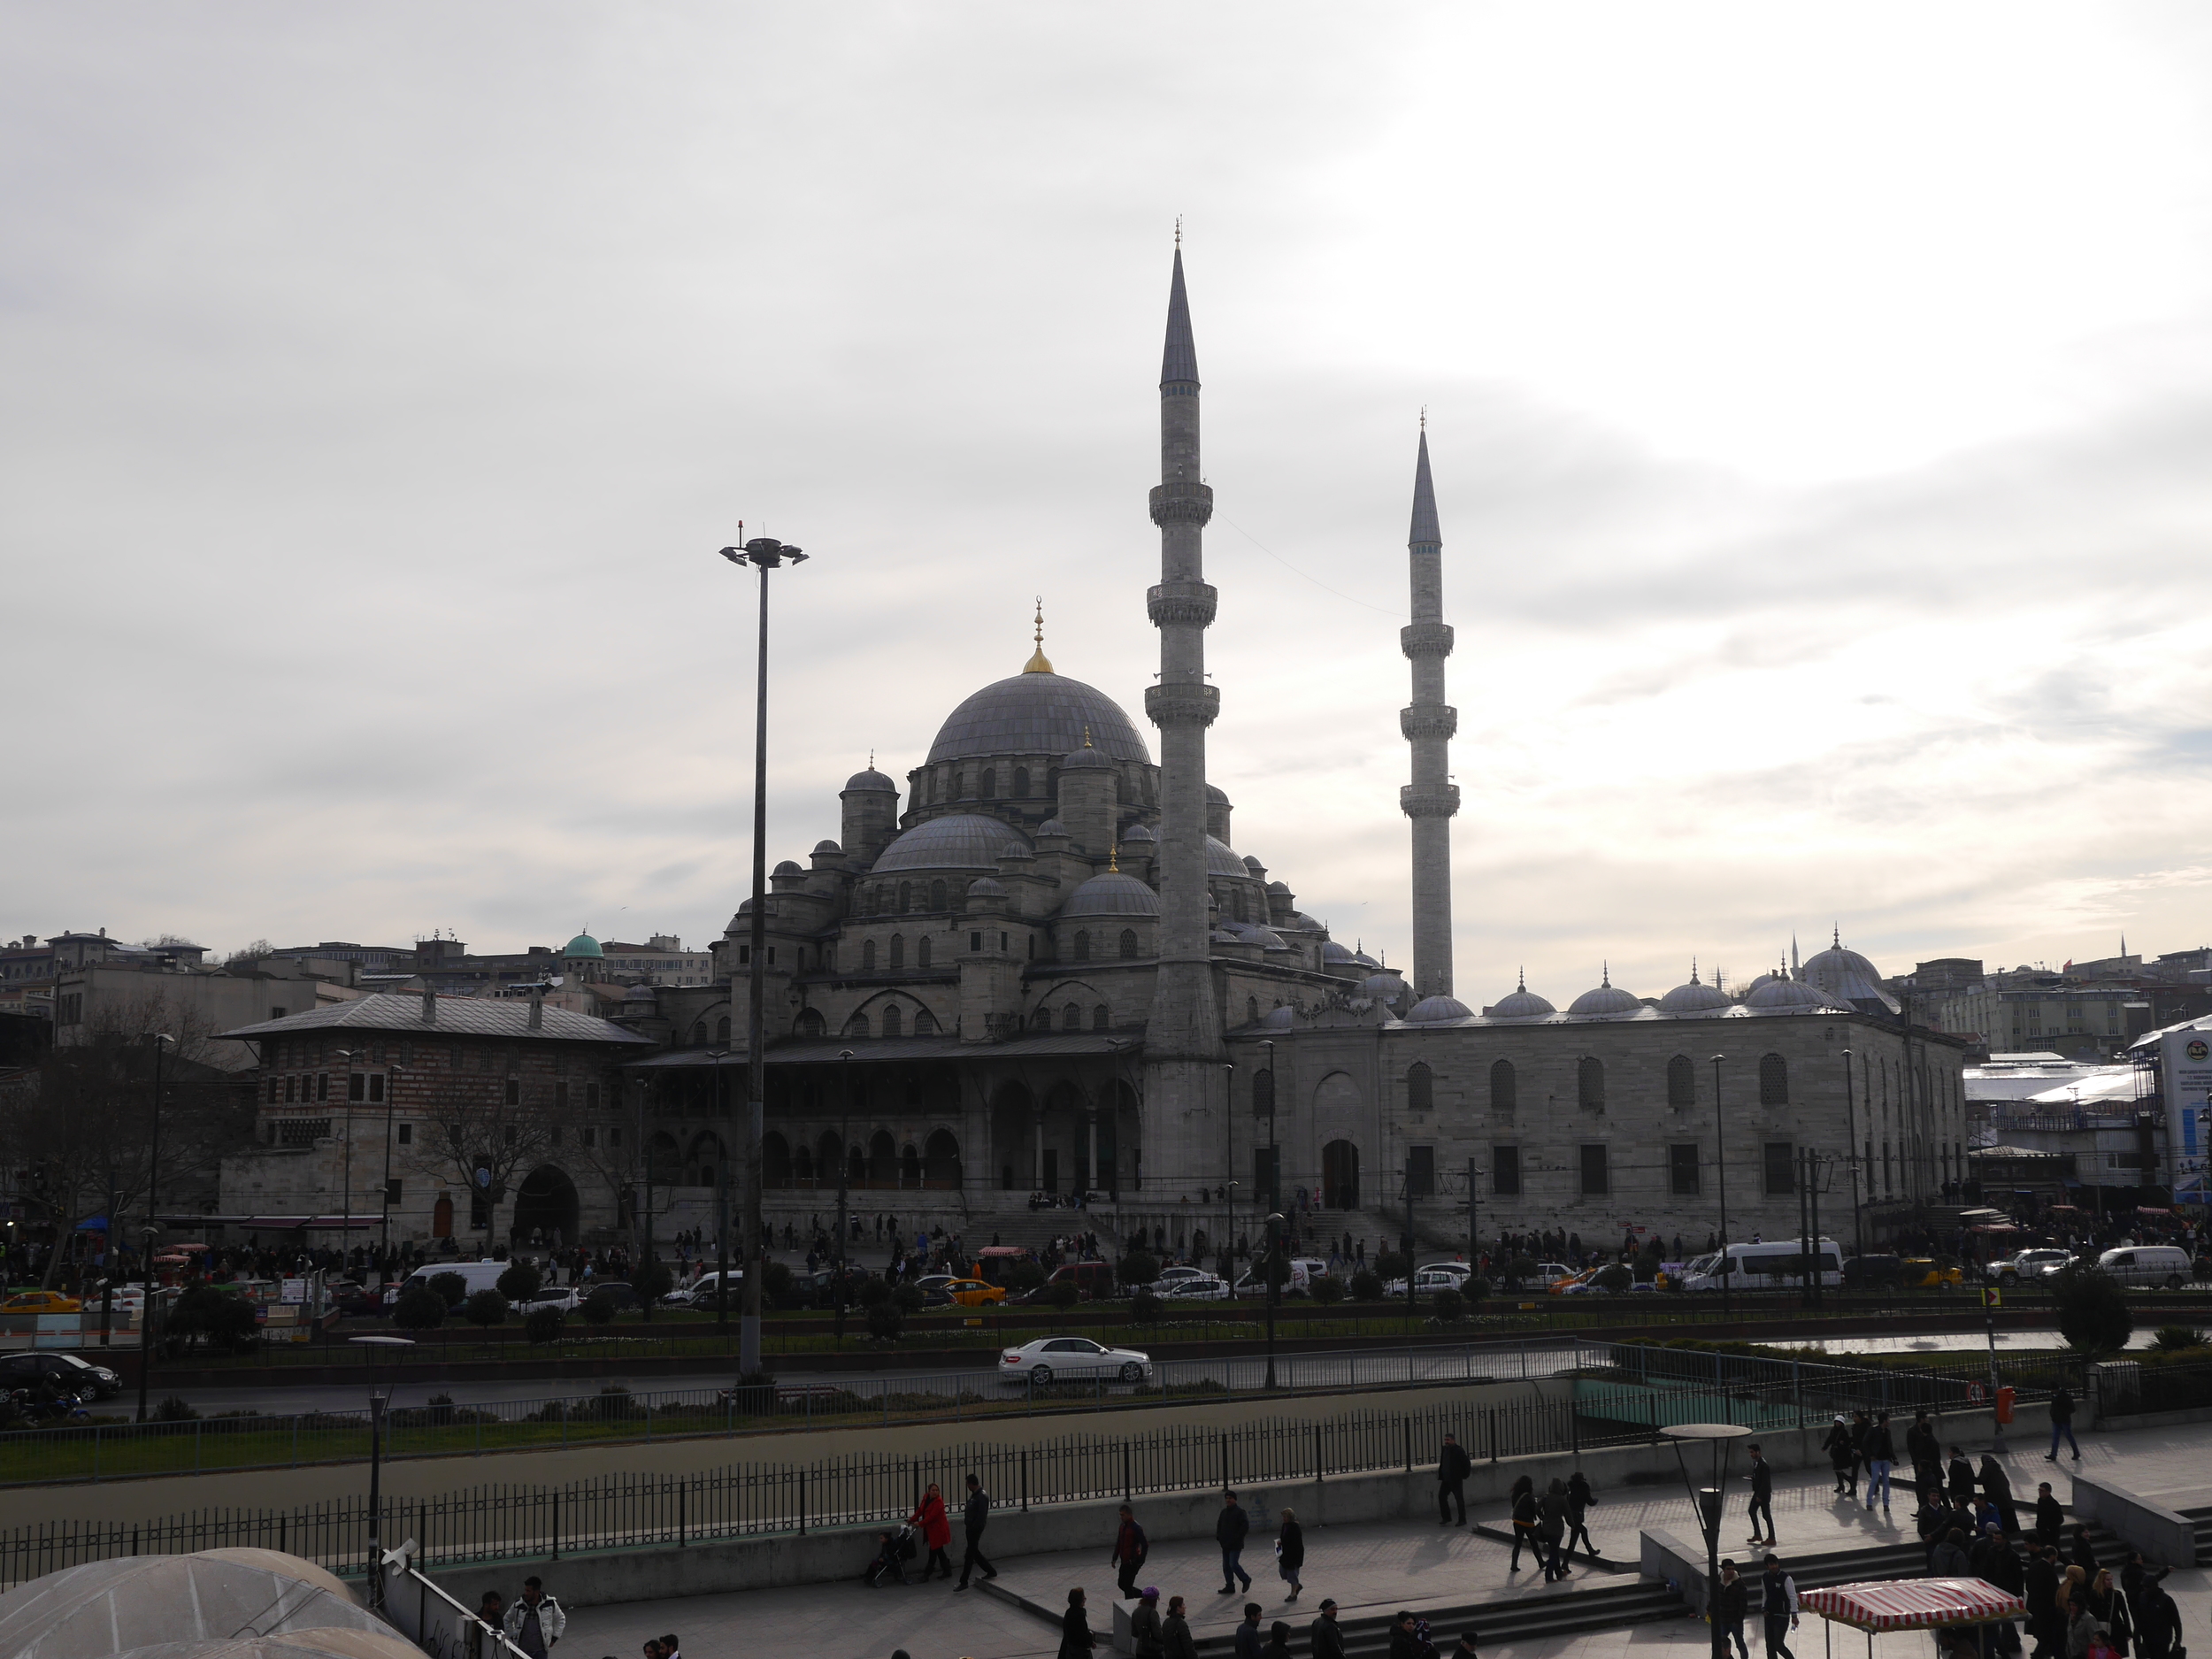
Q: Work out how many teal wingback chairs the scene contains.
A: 0